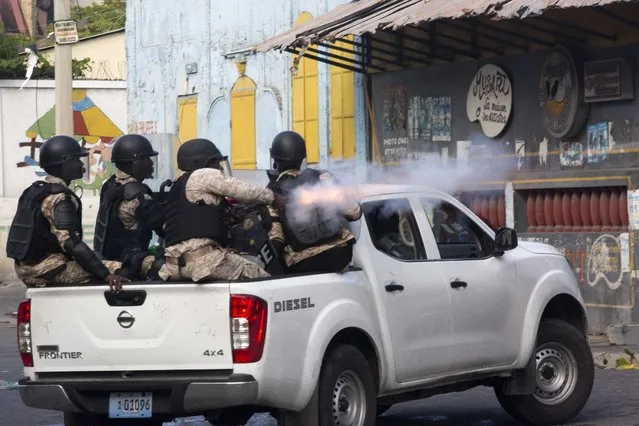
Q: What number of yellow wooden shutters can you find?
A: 4